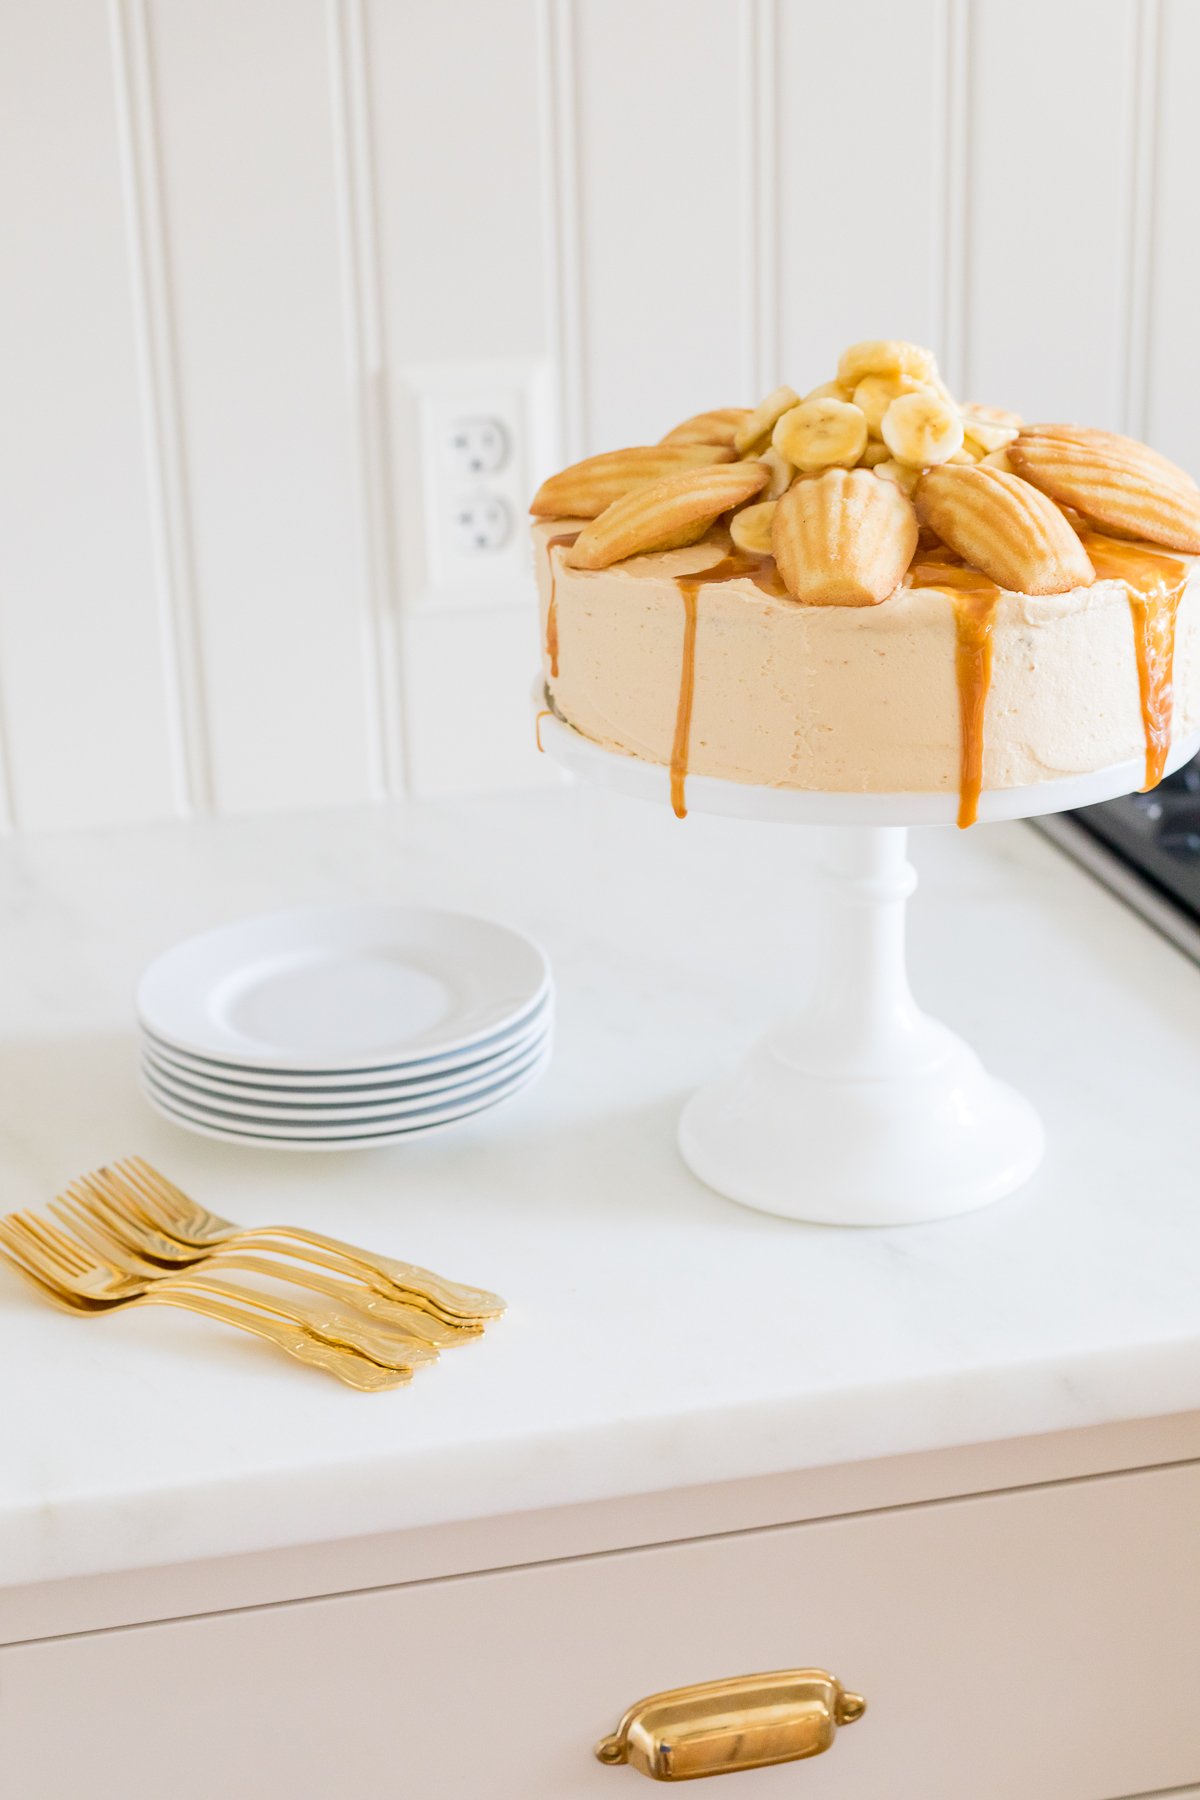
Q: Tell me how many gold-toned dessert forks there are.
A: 5